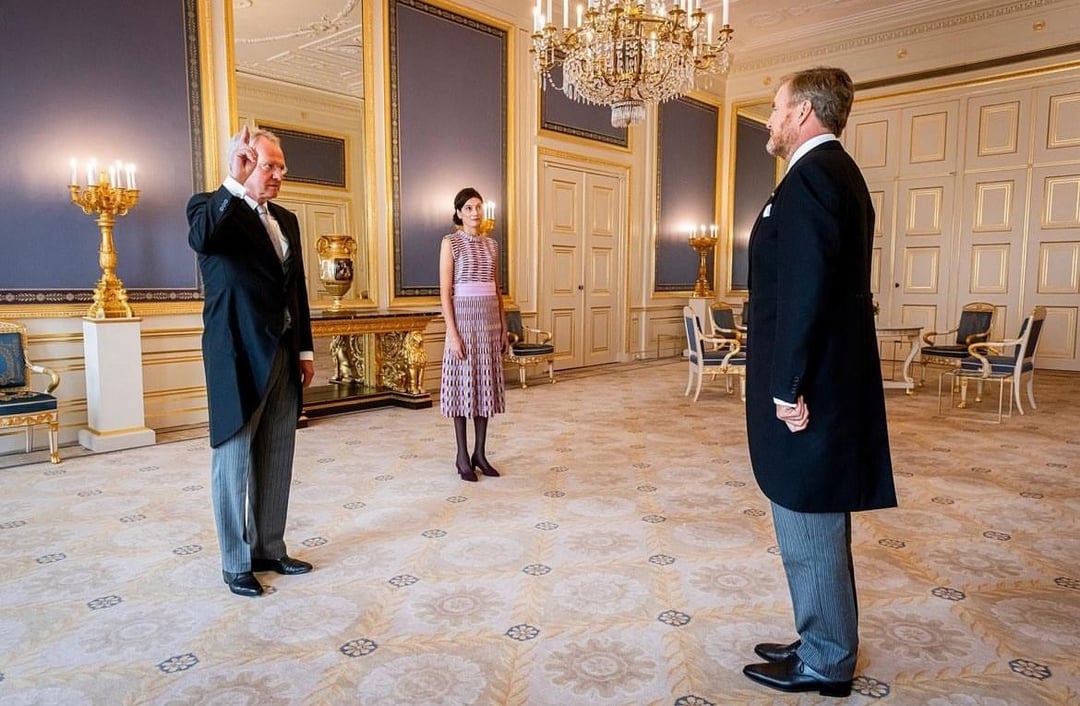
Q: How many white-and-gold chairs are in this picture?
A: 6